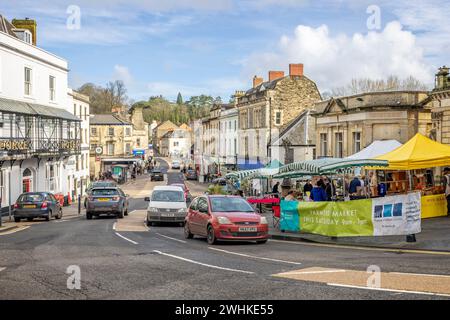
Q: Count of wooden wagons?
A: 0